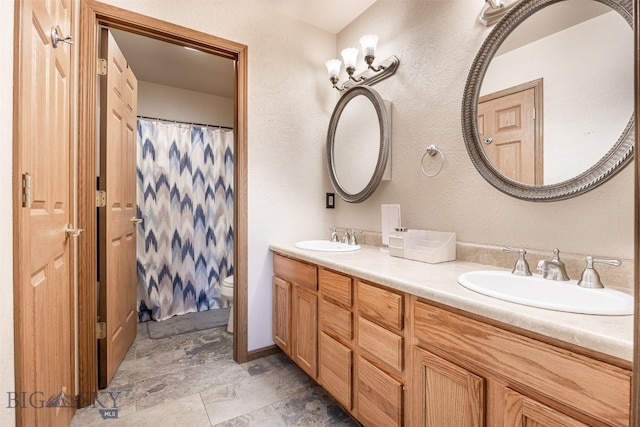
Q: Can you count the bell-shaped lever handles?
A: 4